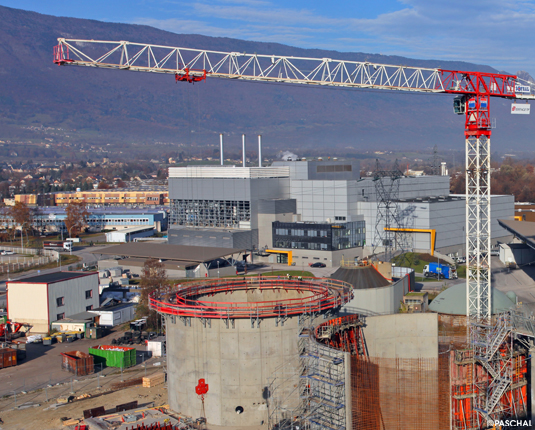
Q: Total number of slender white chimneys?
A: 3